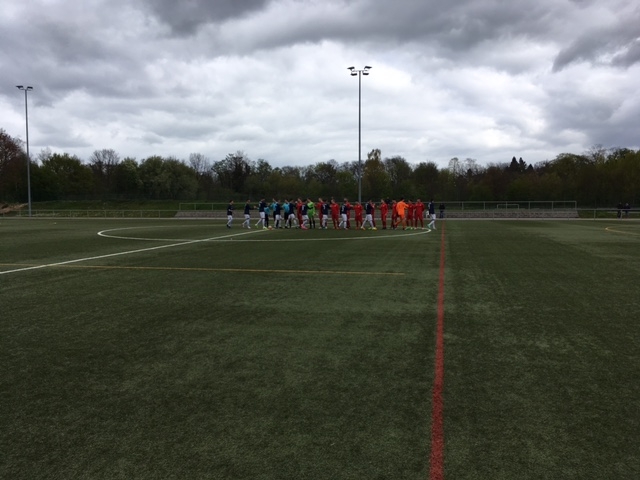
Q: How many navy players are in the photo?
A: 10